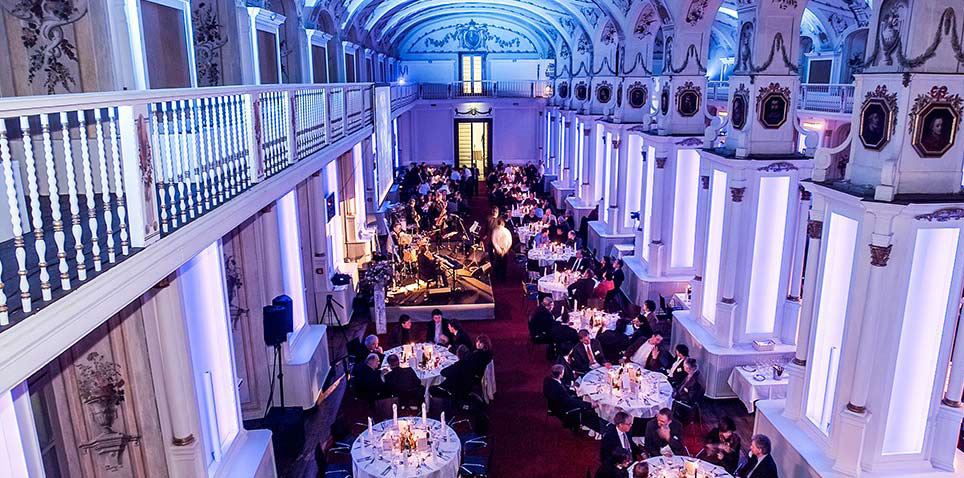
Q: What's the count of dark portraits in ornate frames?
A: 11